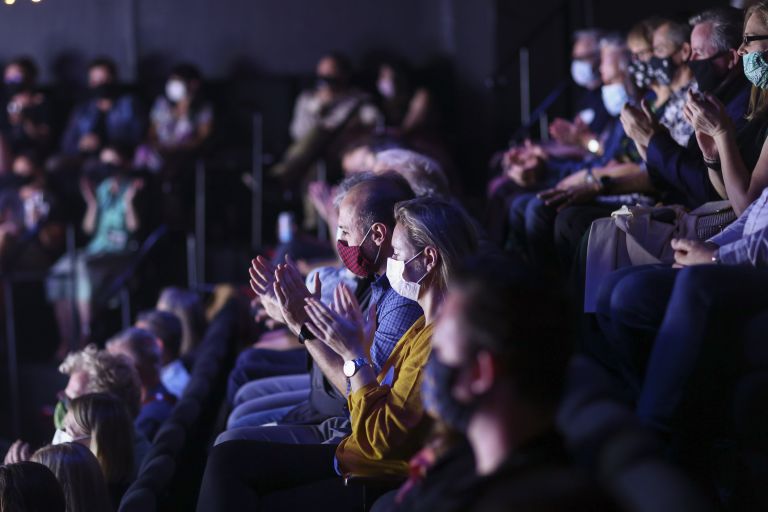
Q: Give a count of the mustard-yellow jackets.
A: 1